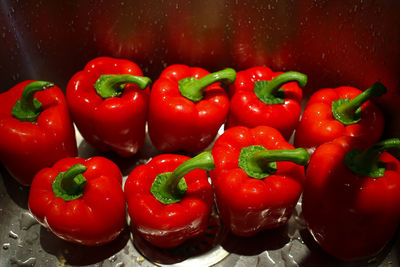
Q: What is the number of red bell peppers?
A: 9